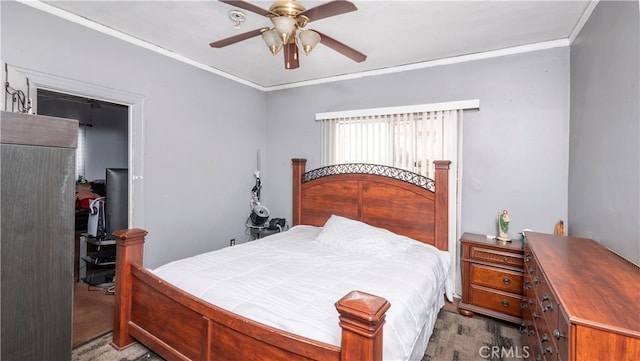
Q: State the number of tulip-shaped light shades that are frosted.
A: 3